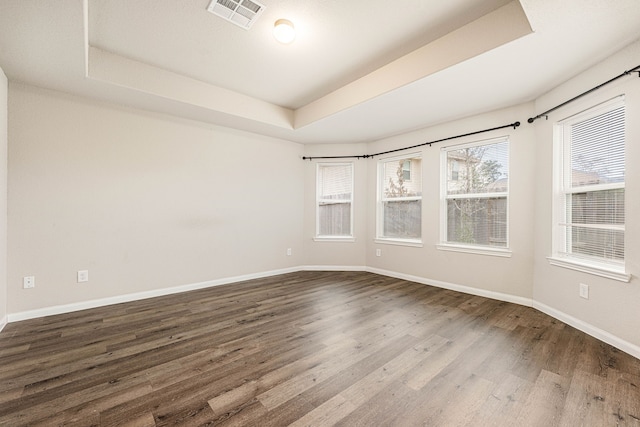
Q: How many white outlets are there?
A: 5